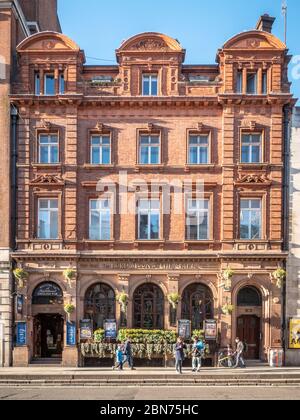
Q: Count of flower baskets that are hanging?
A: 8